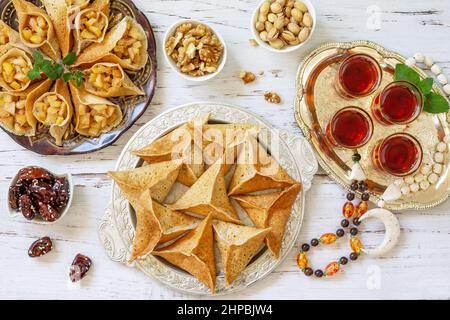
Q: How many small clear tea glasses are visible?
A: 4